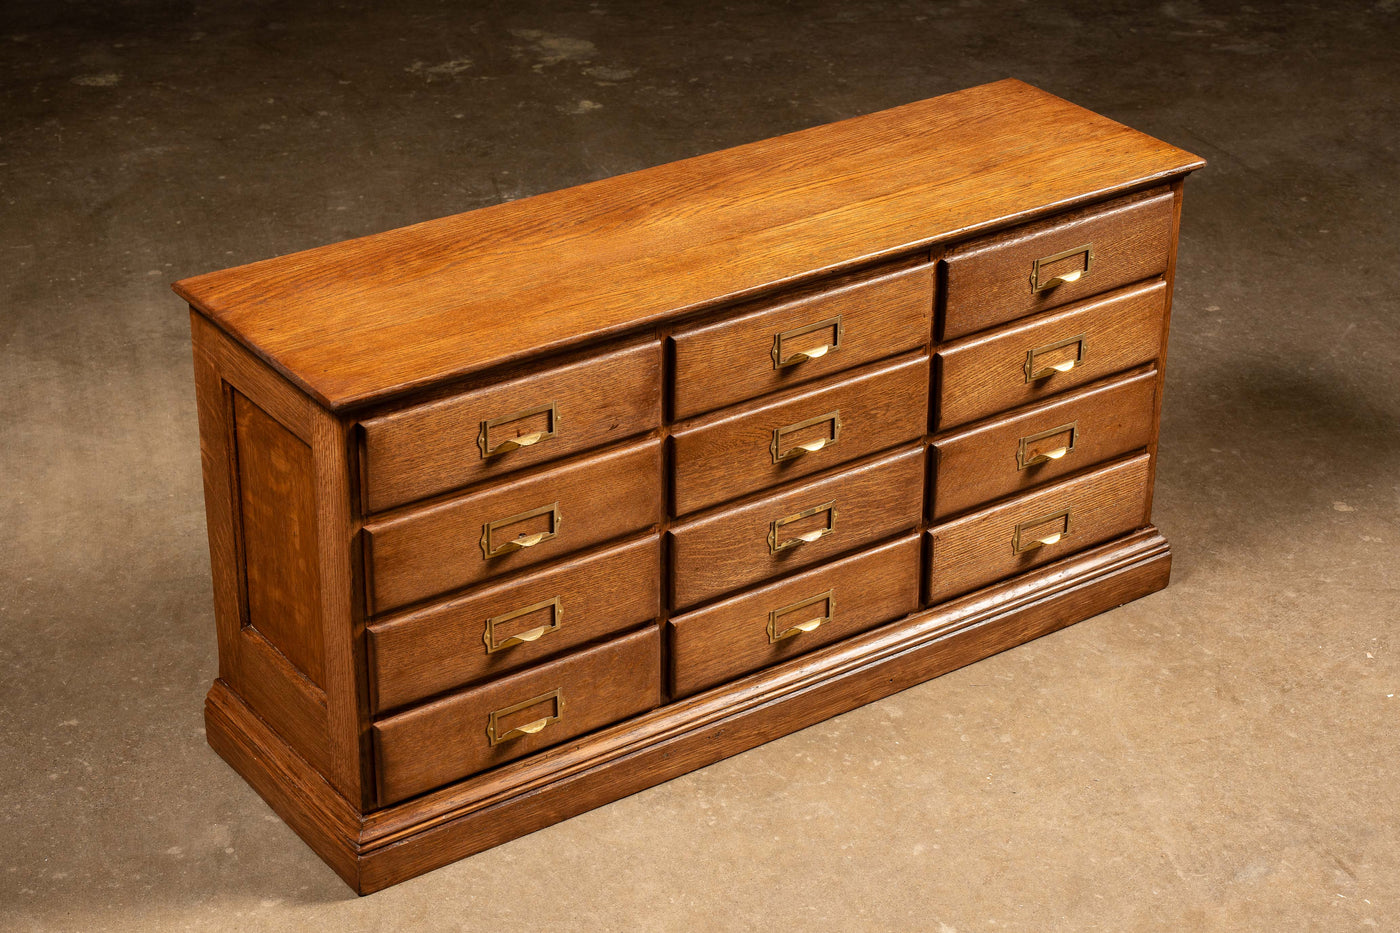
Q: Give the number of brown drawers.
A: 12